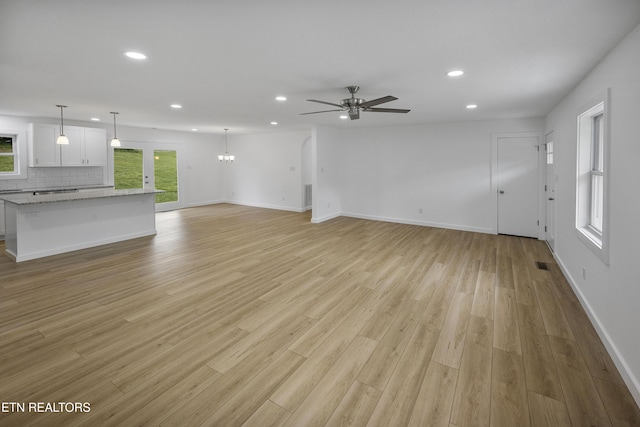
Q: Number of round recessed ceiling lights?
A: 9